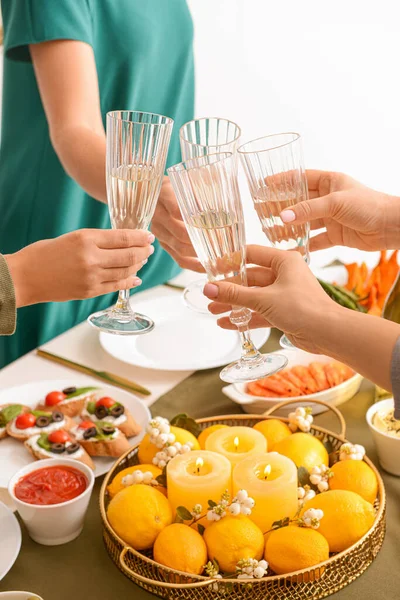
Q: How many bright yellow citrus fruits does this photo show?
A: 11